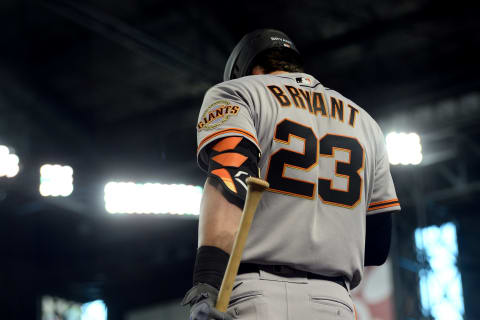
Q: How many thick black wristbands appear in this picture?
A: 1